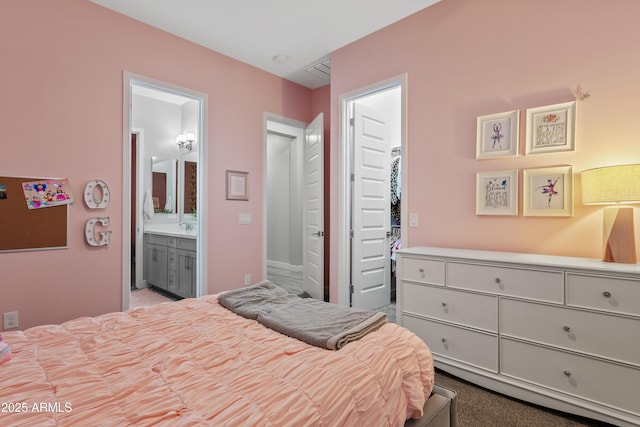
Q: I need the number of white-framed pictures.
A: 4